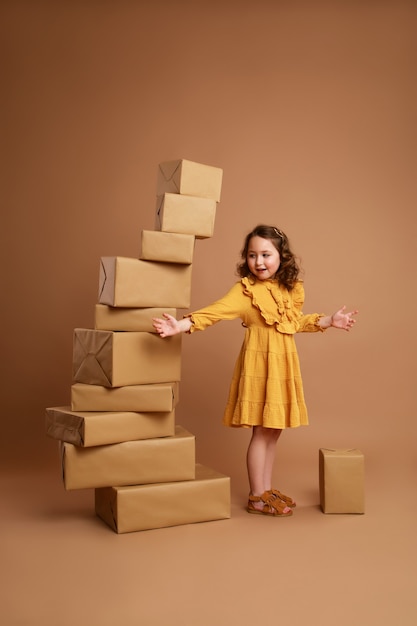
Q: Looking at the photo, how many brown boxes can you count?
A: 11